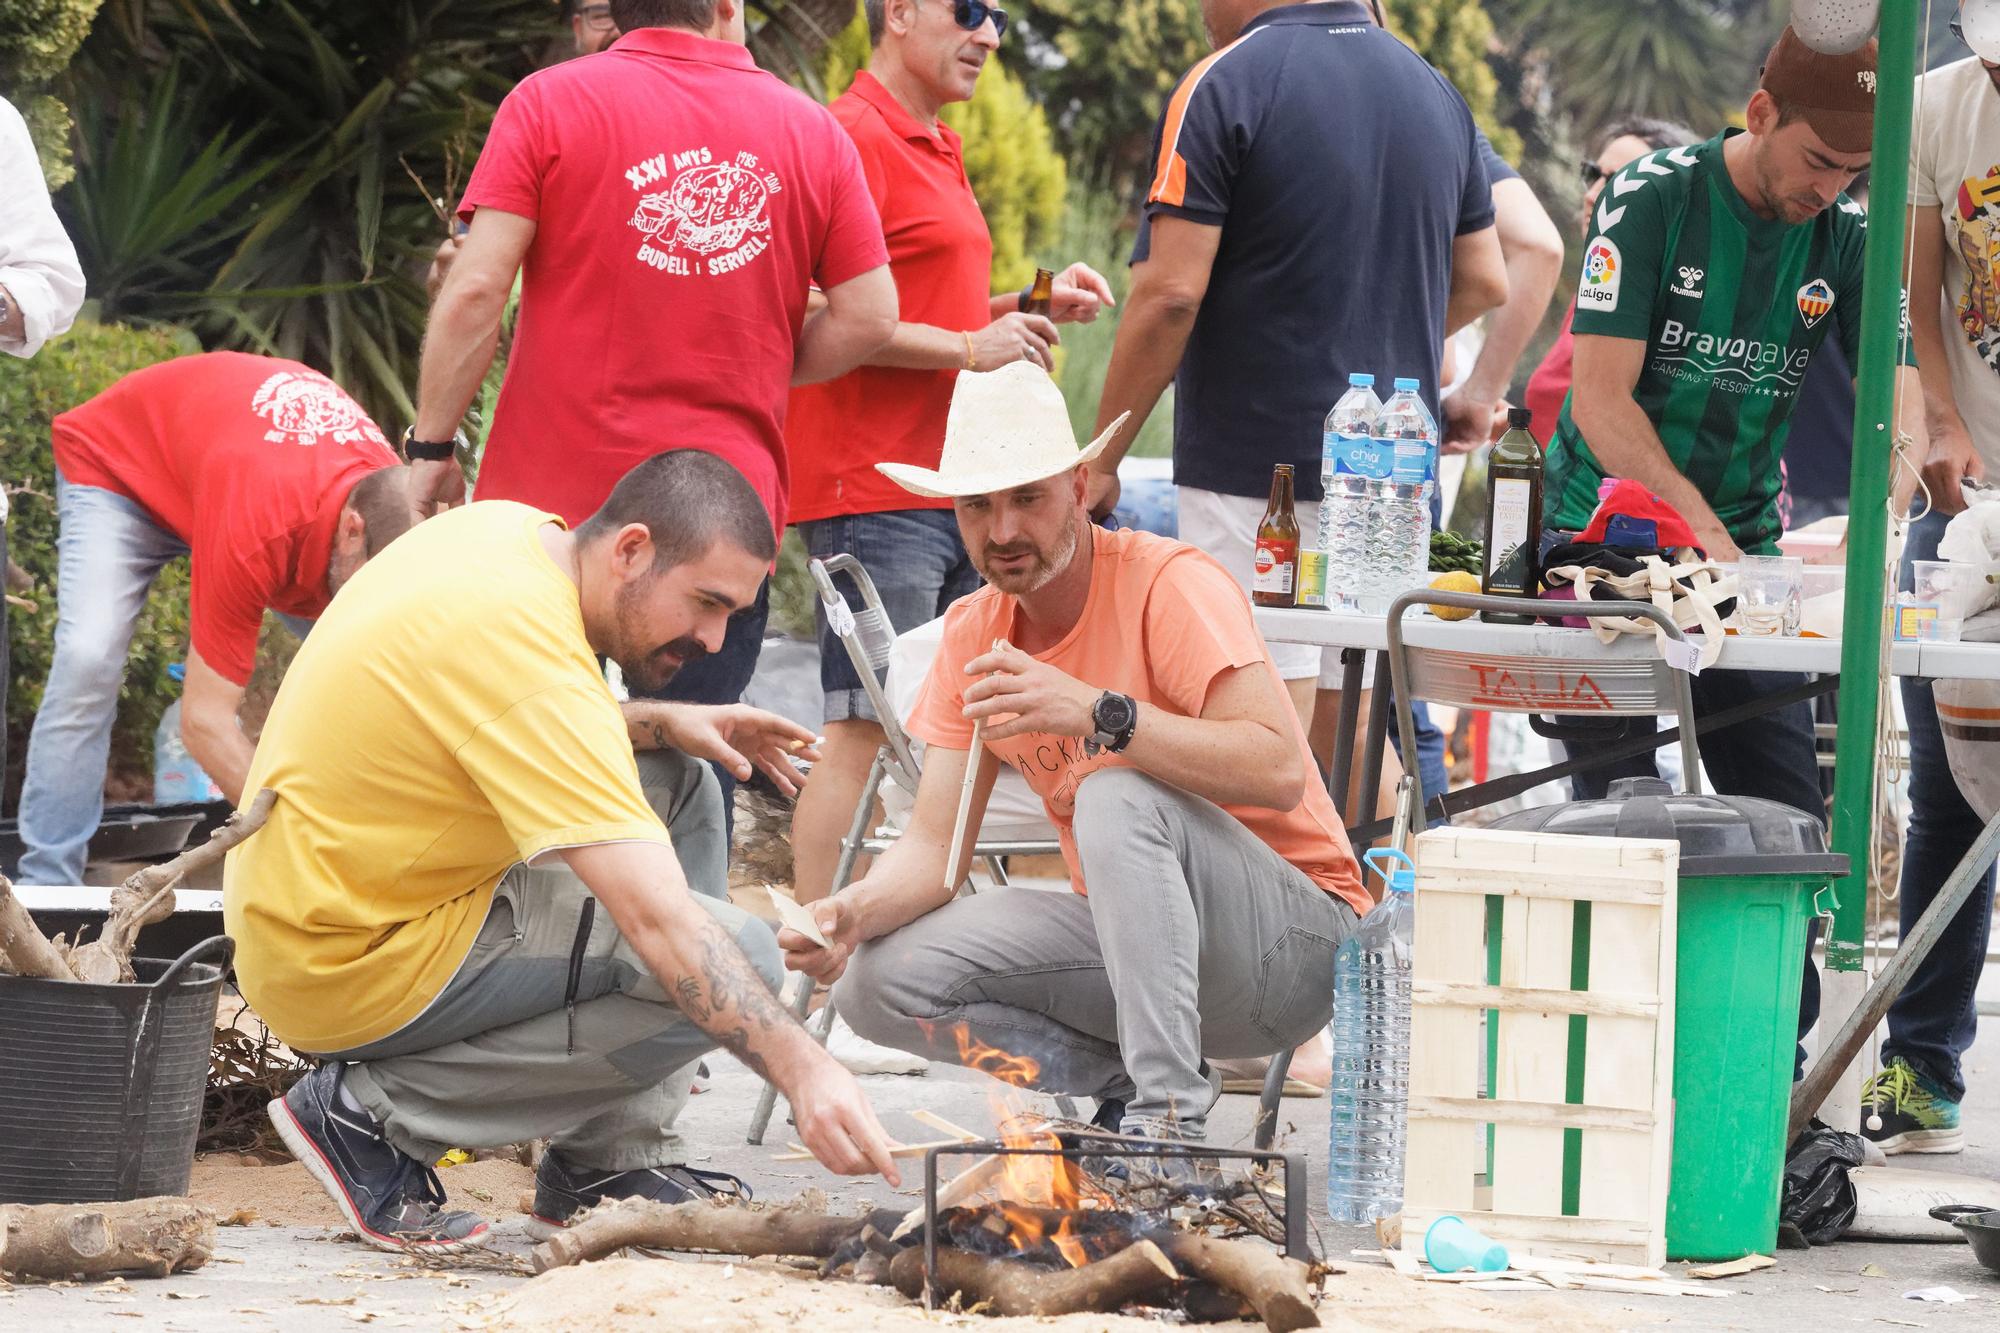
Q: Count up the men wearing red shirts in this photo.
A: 3